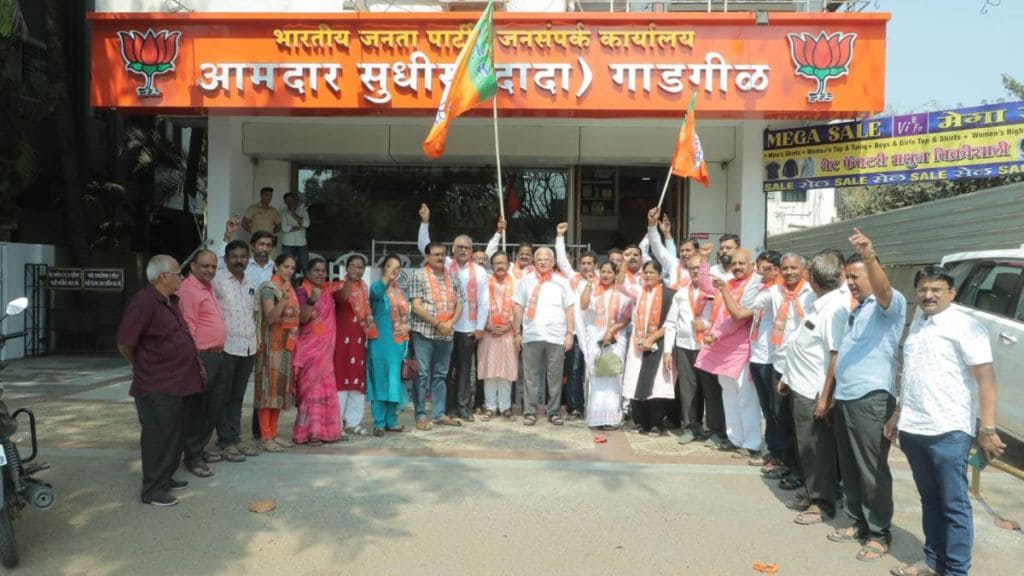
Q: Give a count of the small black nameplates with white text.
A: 2